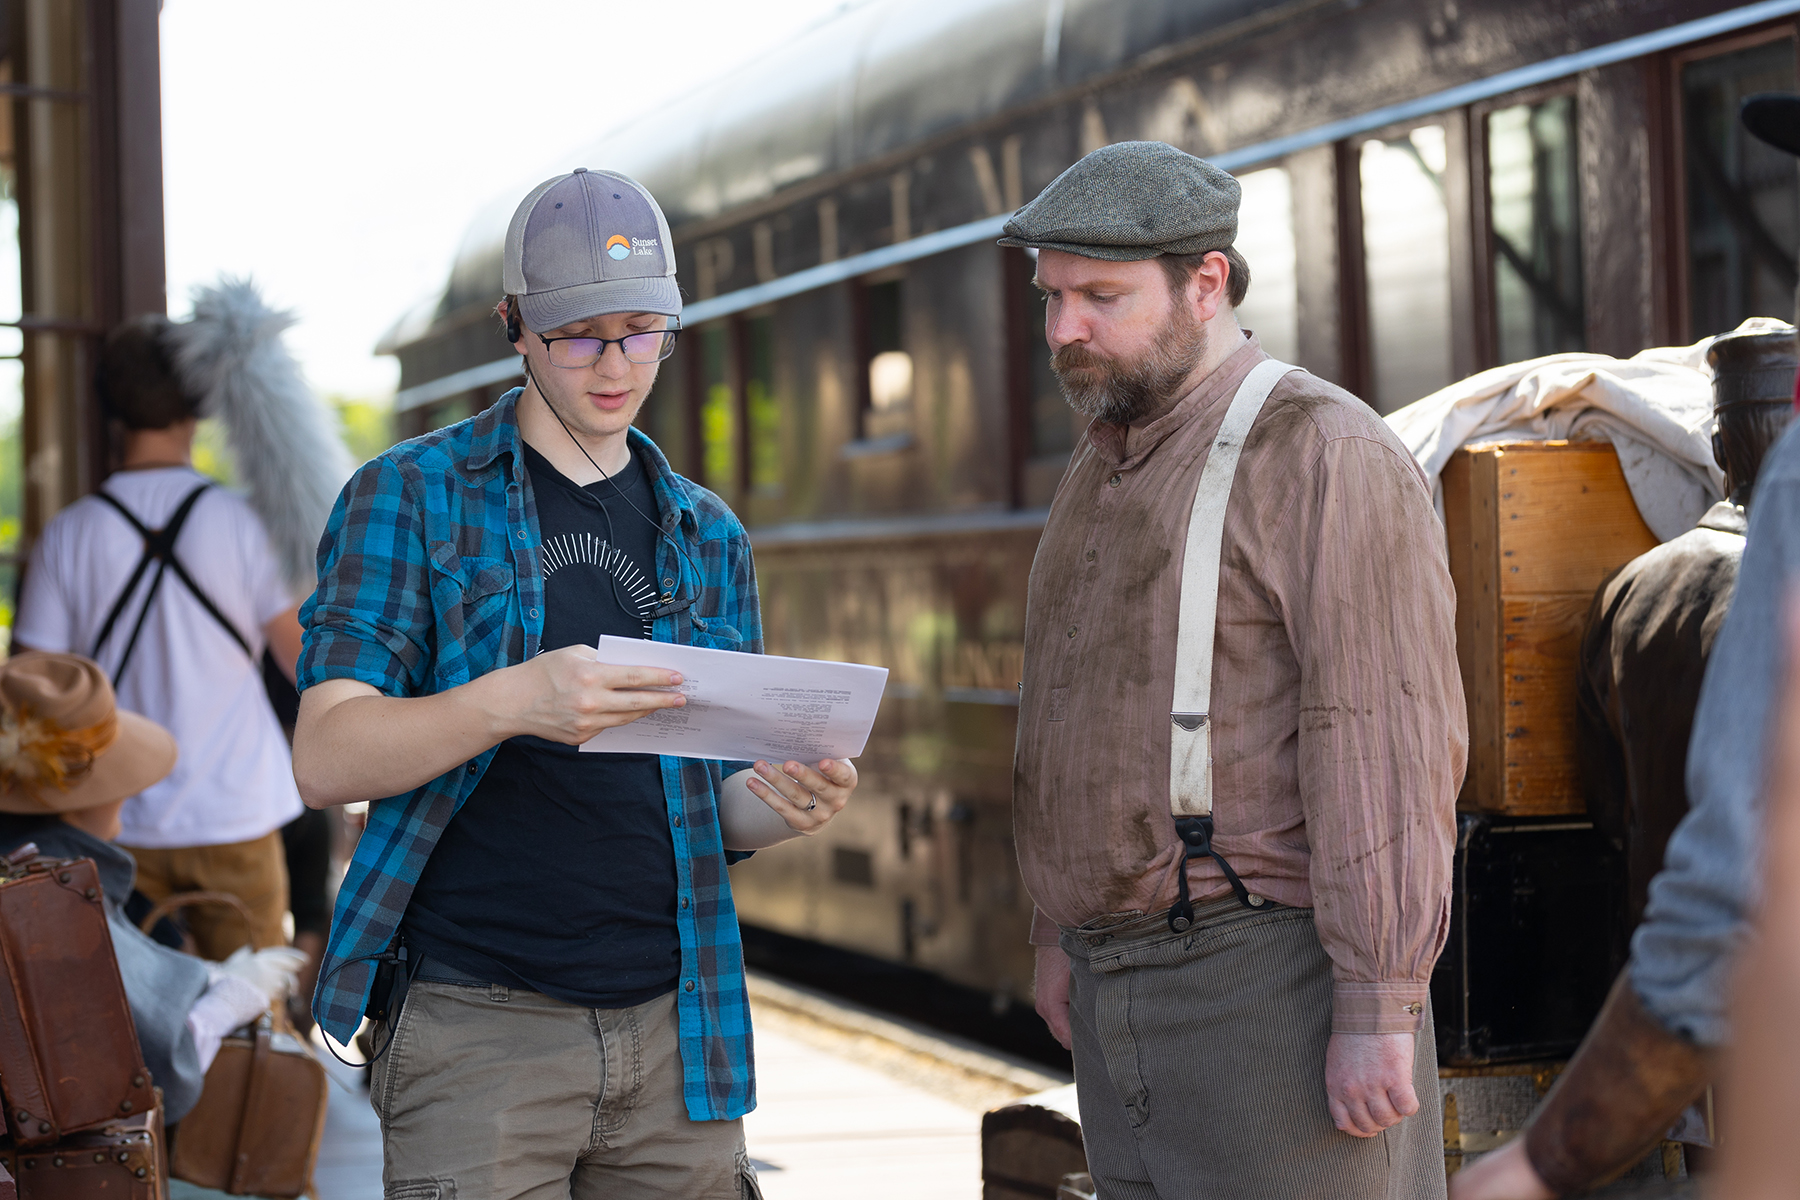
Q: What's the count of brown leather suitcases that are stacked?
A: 2